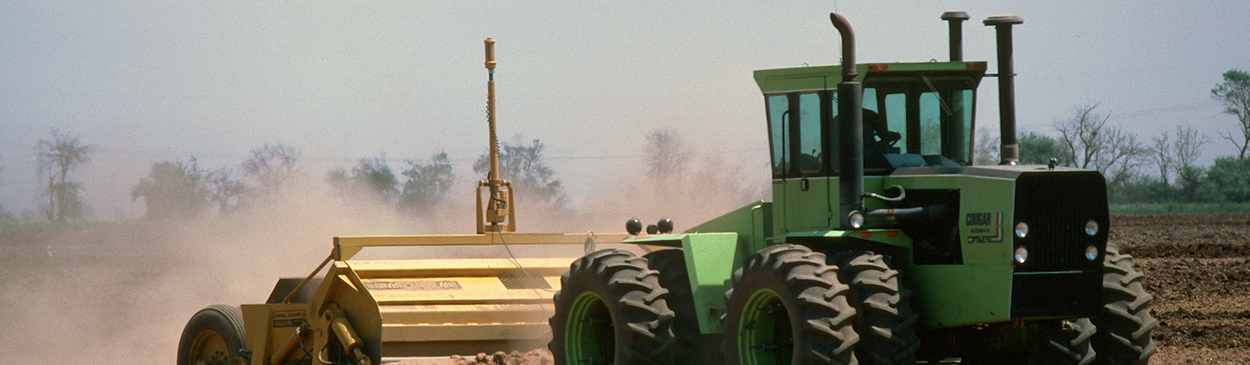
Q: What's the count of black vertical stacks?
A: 3